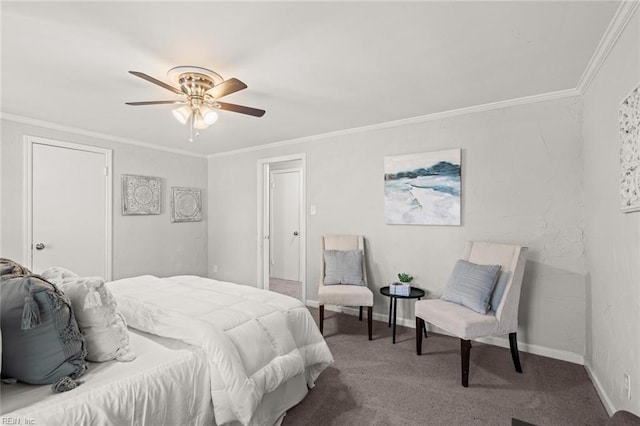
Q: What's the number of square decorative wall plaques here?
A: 2